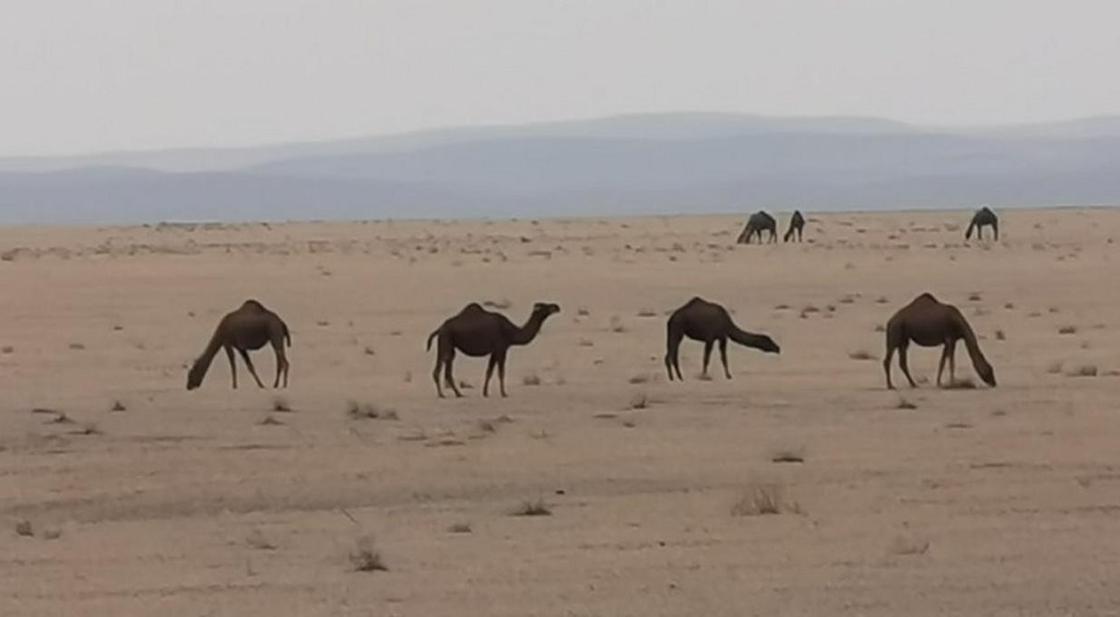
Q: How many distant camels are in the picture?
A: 3